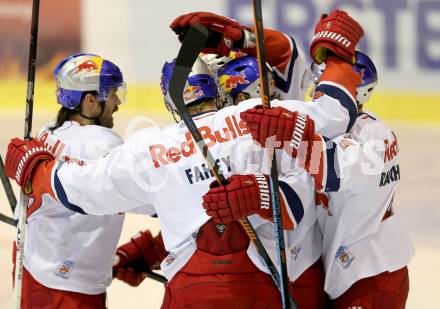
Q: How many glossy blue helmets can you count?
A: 4